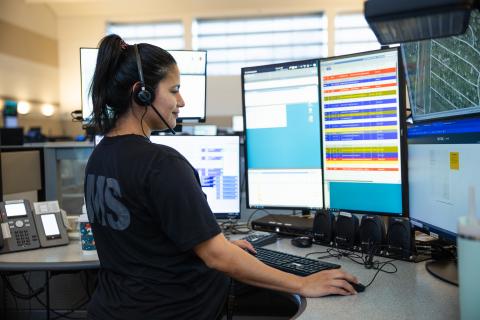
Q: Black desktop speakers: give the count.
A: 4